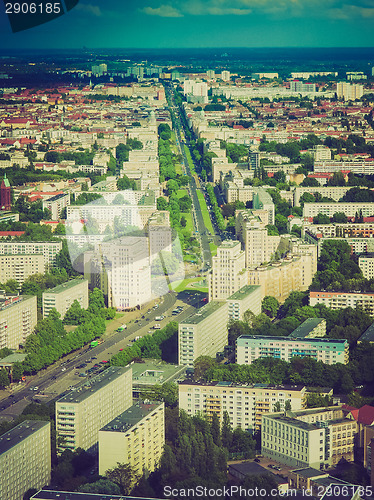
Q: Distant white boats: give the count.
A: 0